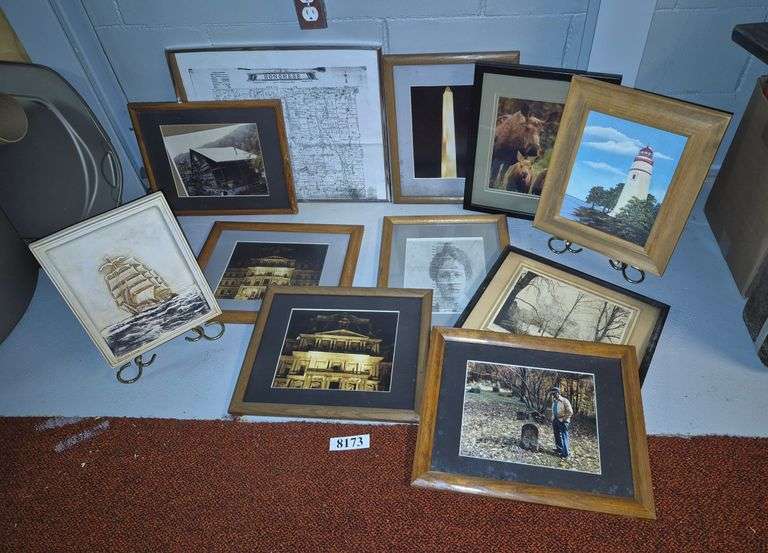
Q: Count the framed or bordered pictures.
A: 11